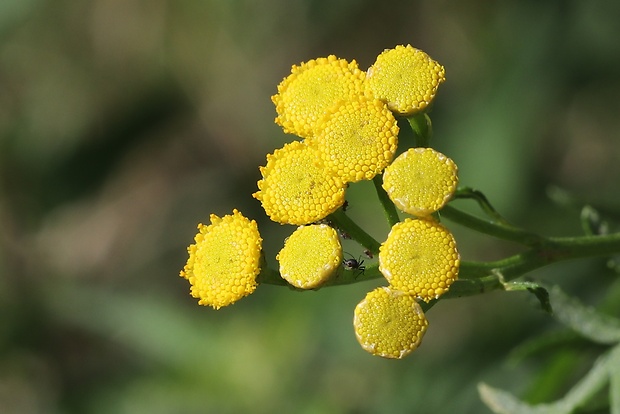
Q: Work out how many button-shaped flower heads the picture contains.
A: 9